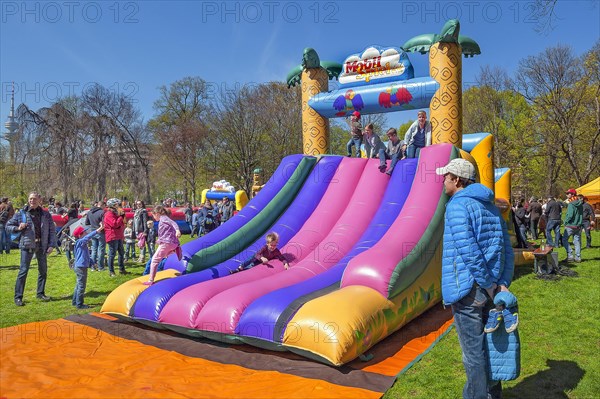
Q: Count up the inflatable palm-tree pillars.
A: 2